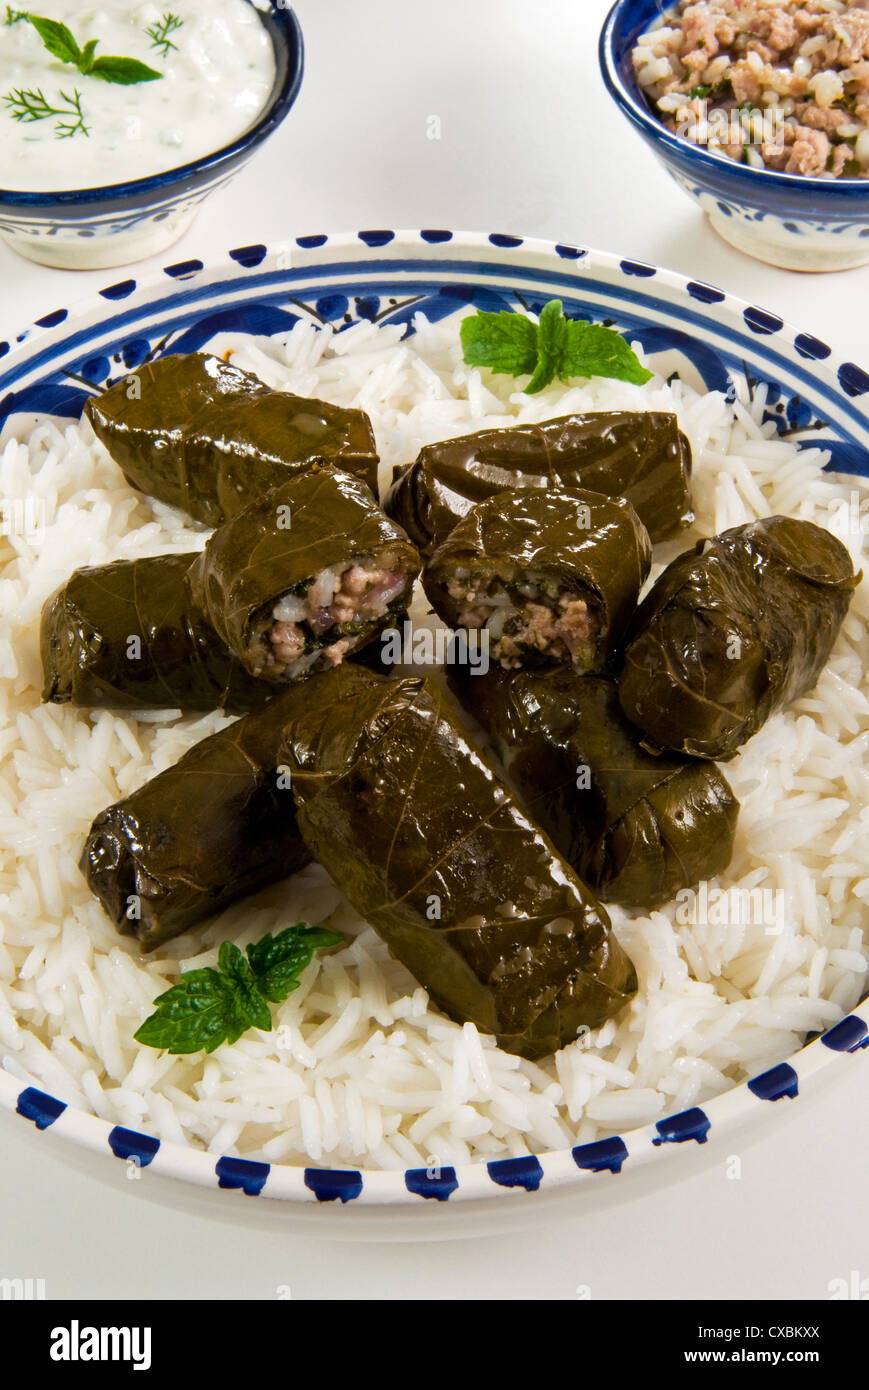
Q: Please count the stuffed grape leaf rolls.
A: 9